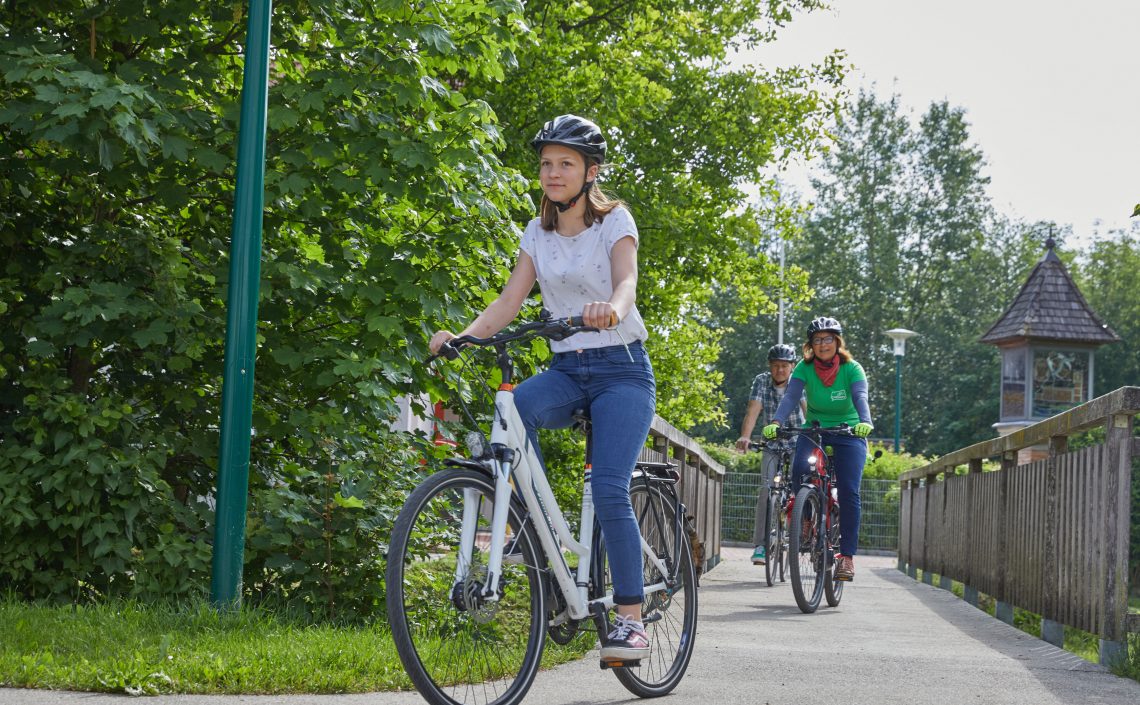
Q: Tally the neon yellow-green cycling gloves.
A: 2